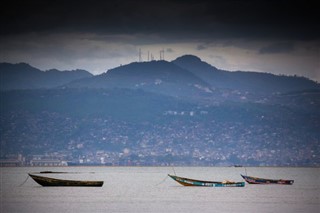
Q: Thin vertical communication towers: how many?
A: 5